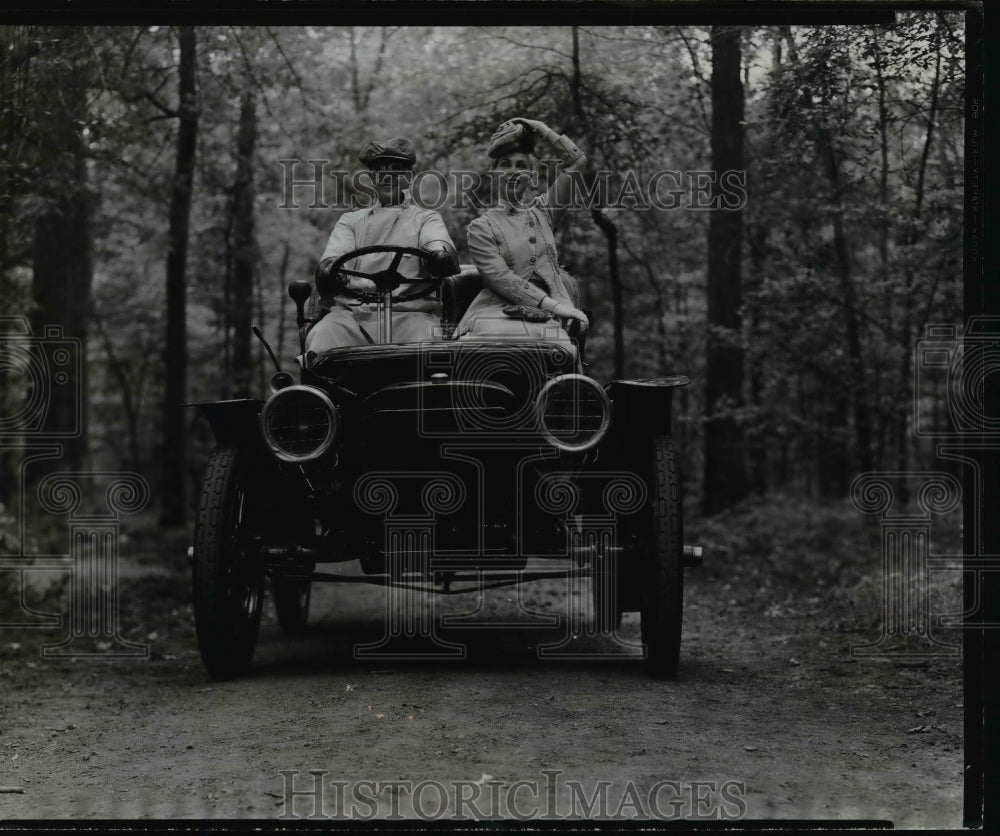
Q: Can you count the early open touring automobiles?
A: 1